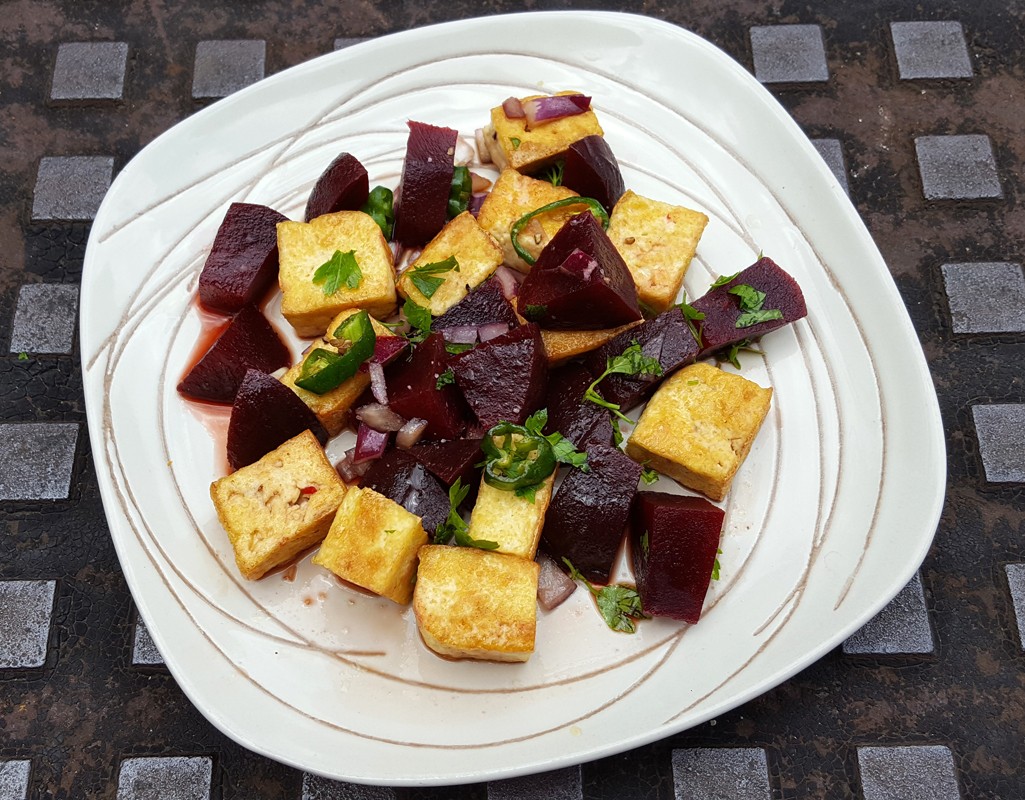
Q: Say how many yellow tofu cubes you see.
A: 12